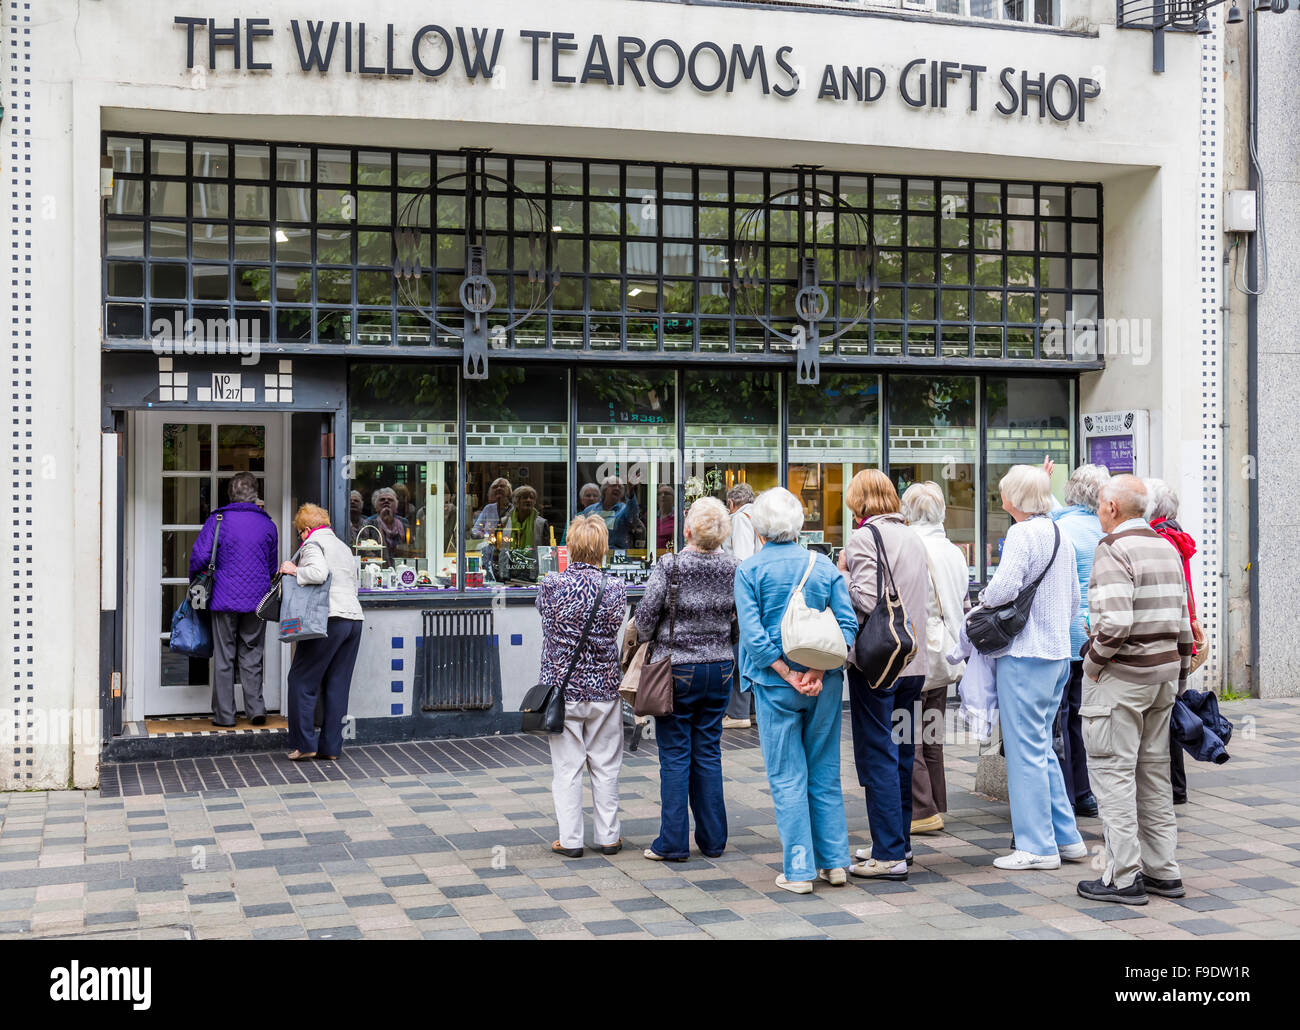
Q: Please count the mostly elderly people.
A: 12